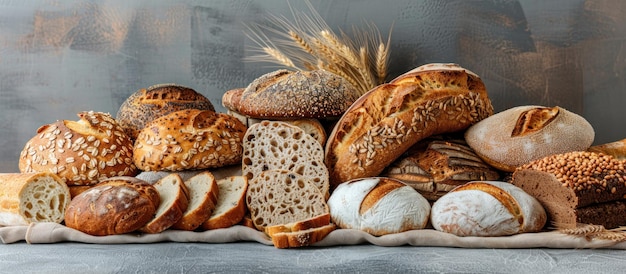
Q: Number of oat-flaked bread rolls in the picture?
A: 2